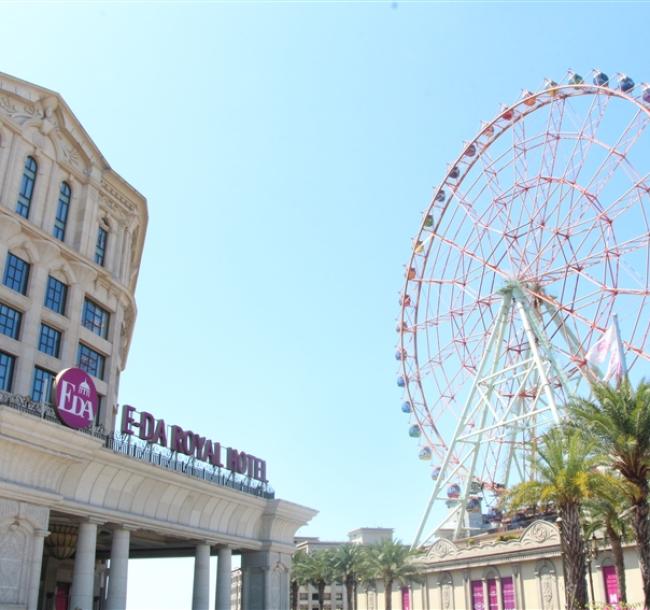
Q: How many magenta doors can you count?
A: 5